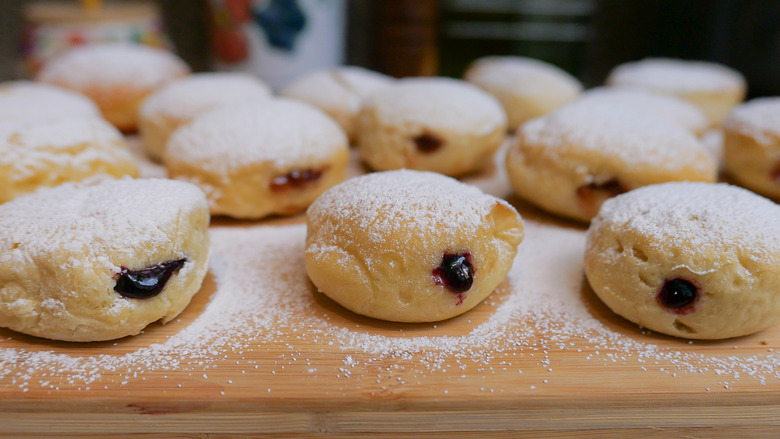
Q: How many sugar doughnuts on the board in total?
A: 15